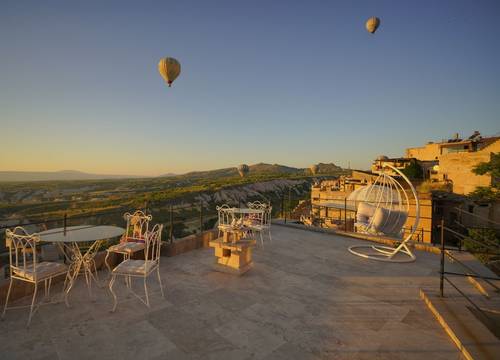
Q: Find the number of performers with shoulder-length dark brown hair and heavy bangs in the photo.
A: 0